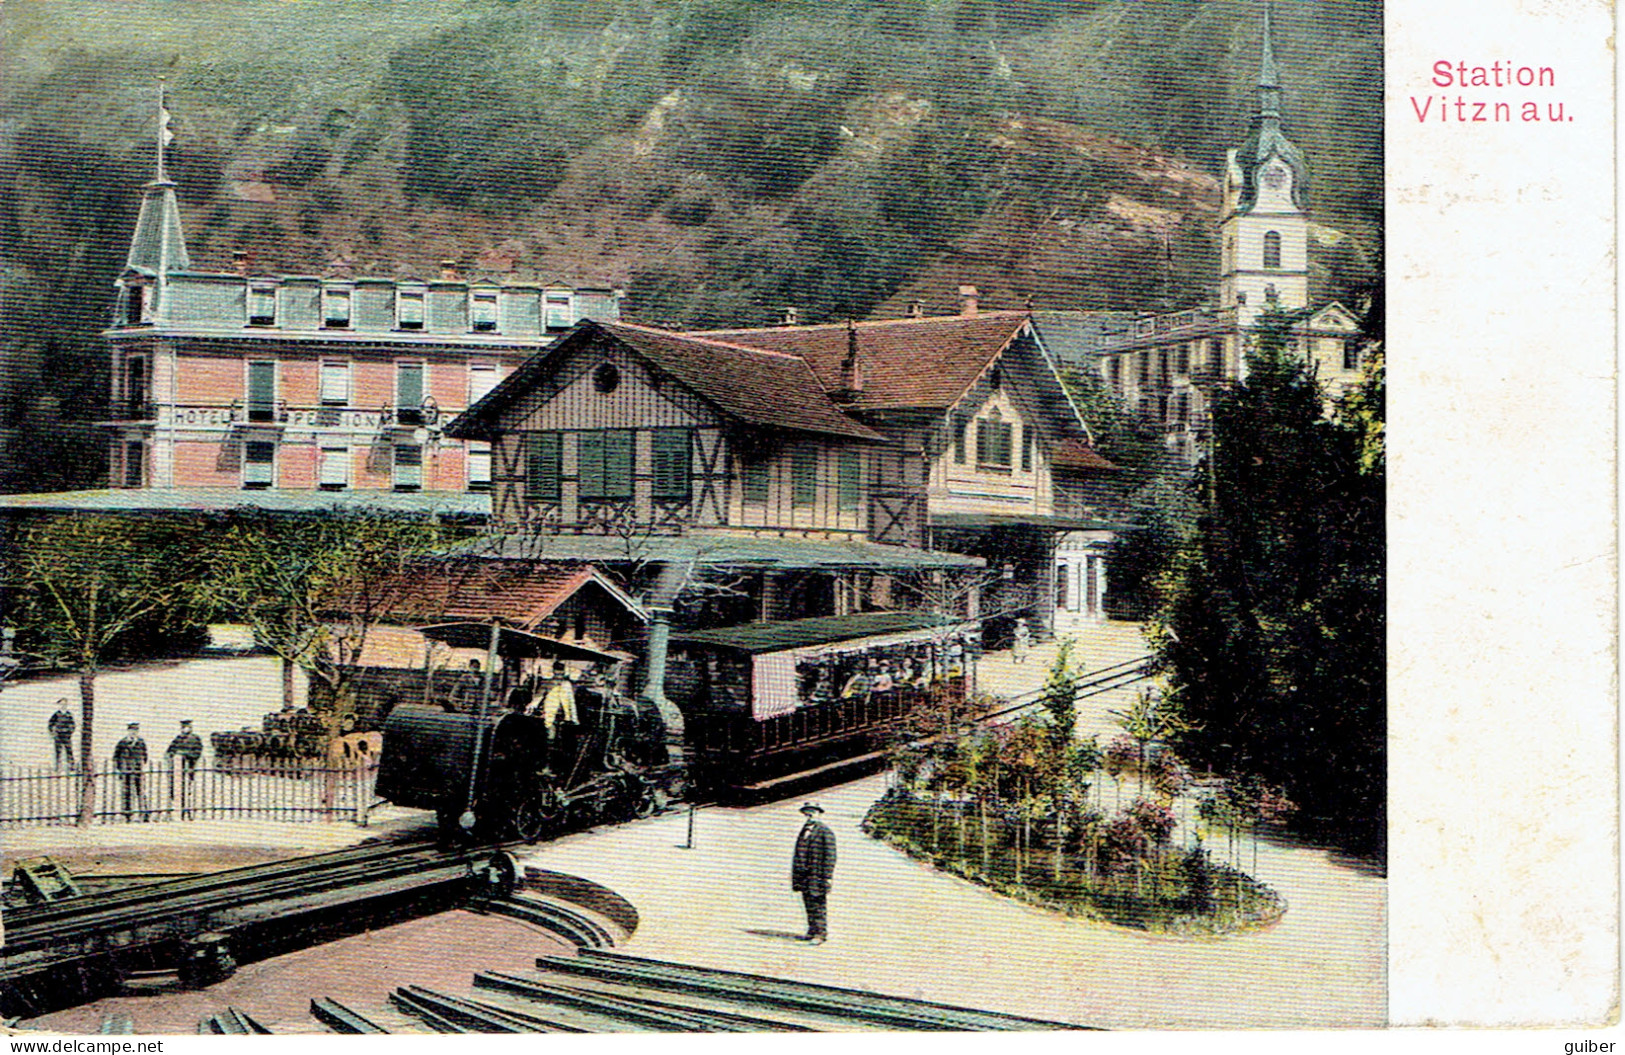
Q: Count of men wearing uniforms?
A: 3